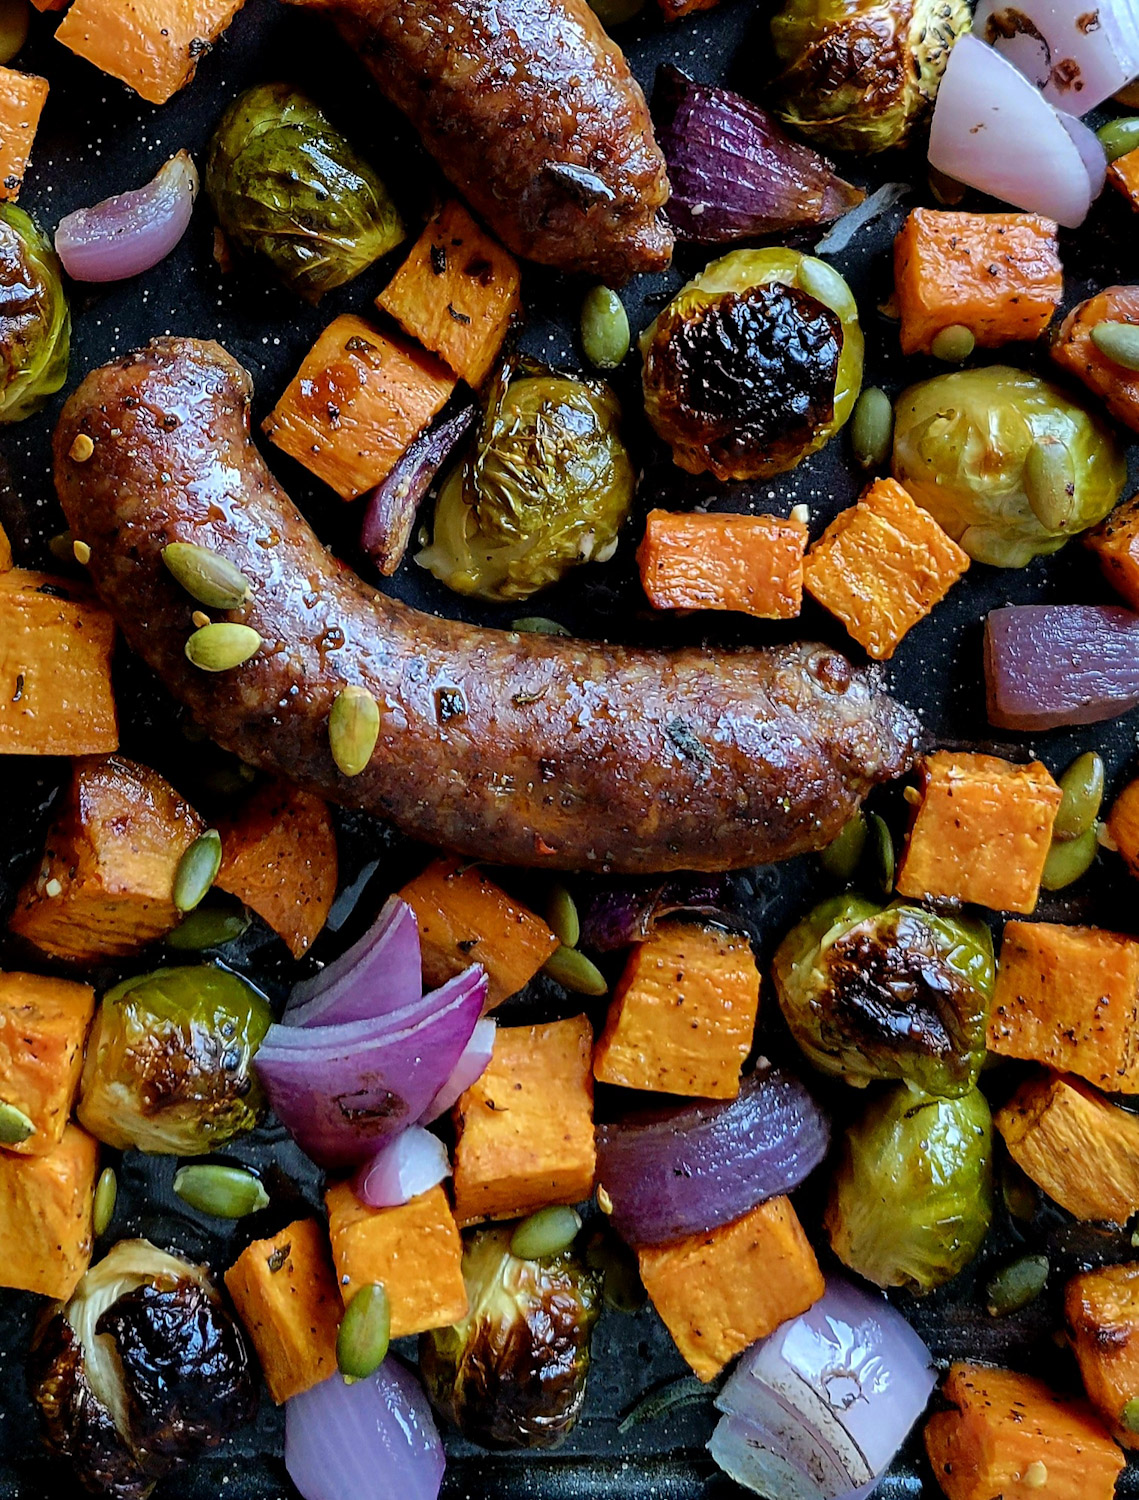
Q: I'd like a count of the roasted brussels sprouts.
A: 11